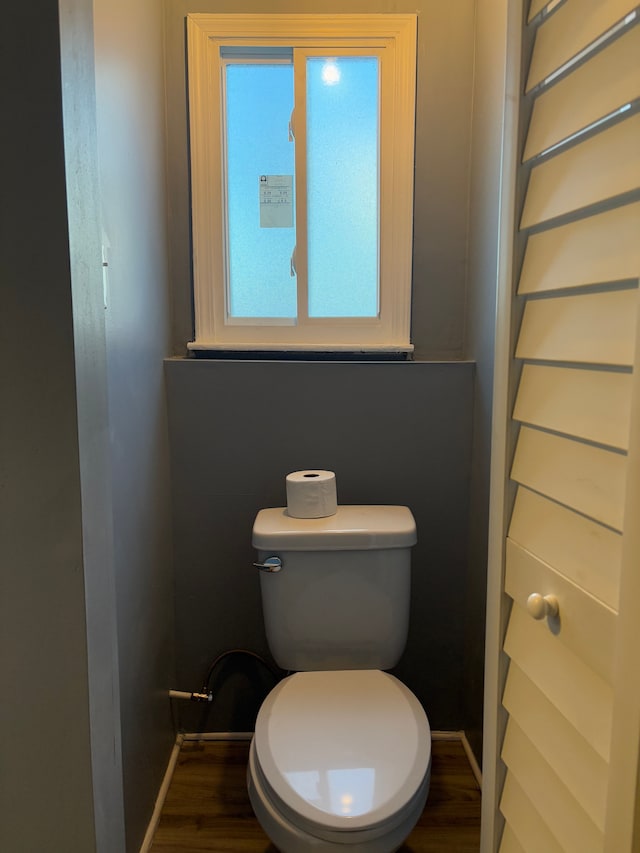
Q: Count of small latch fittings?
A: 2